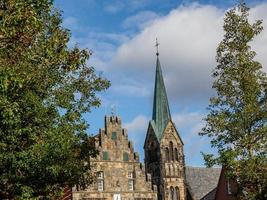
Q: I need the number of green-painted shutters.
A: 3